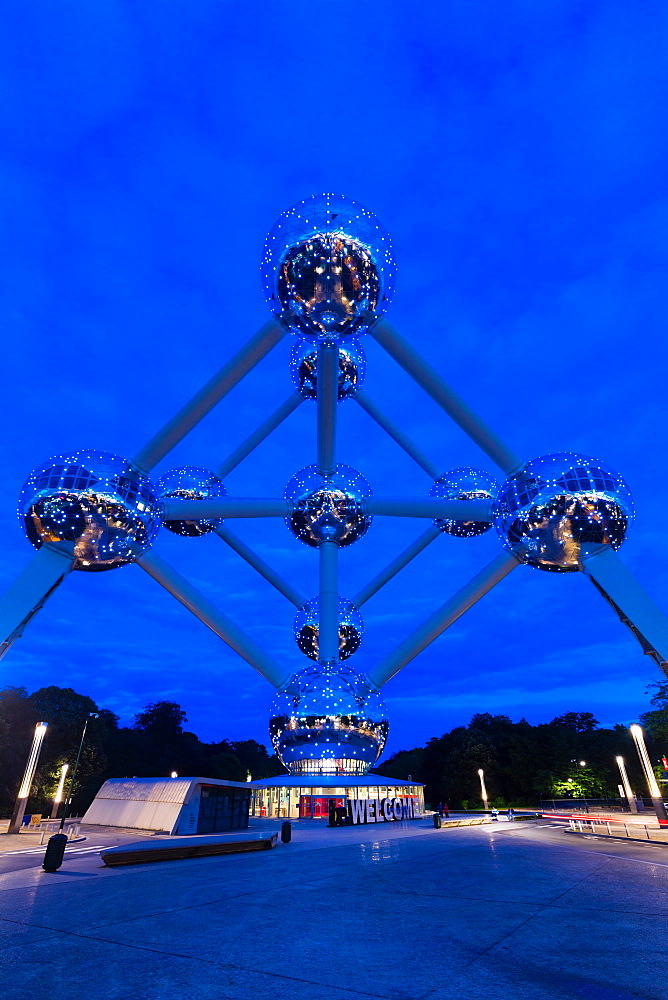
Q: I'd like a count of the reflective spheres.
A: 9